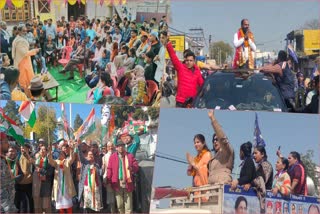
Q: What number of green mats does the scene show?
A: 1